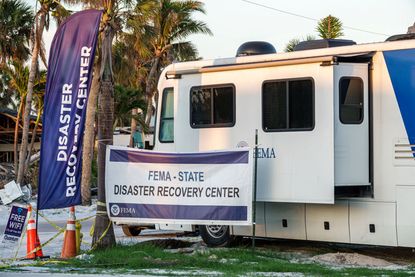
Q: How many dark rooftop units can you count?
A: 3